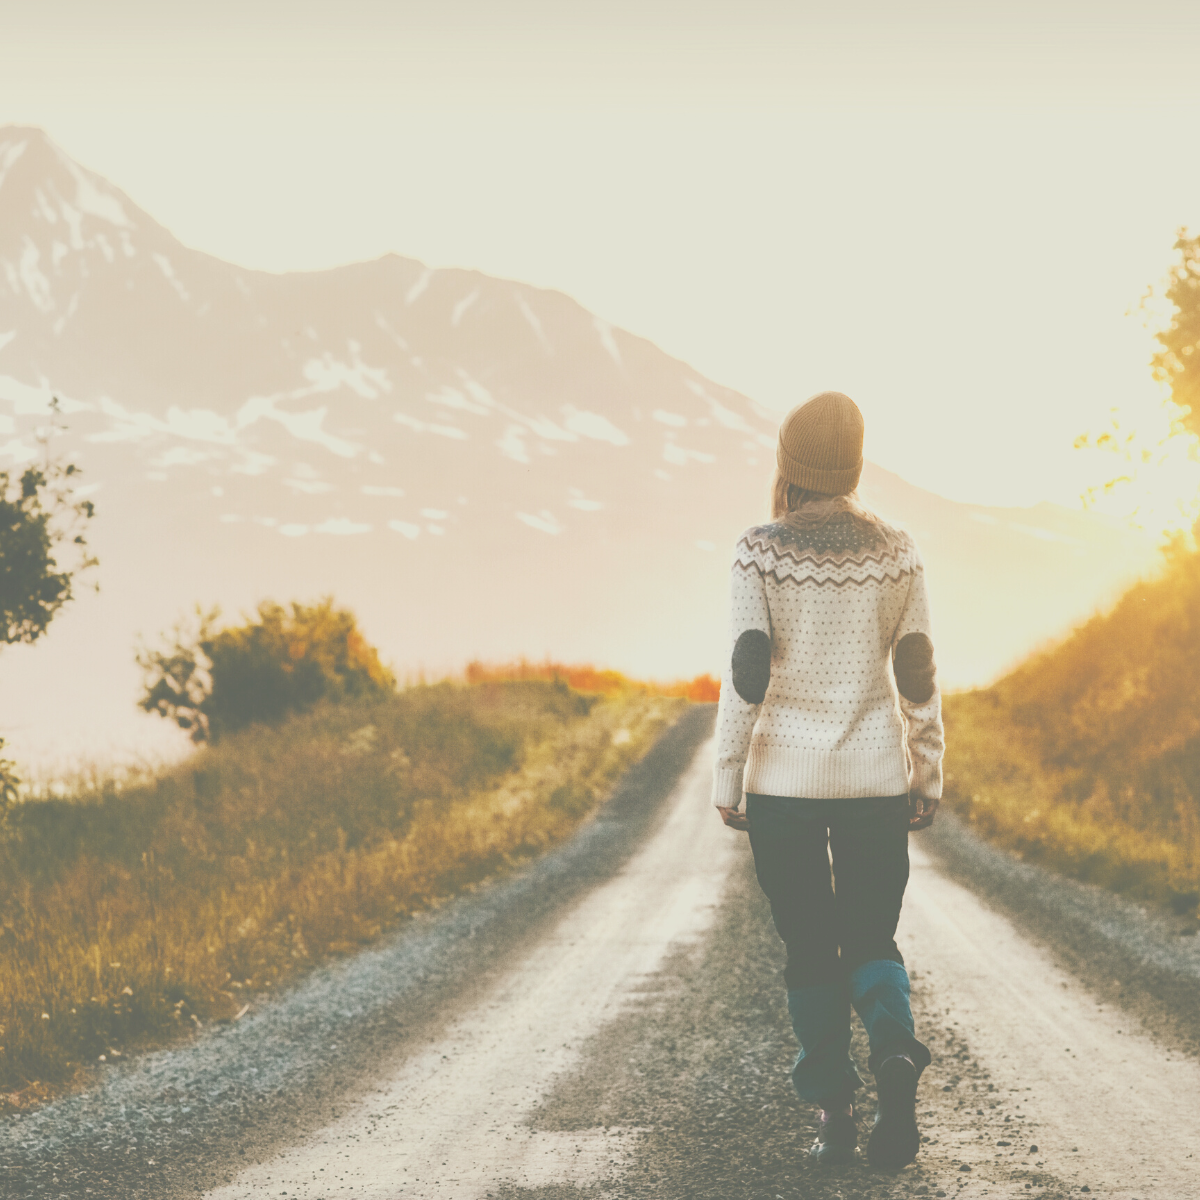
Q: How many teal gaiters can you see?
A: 2